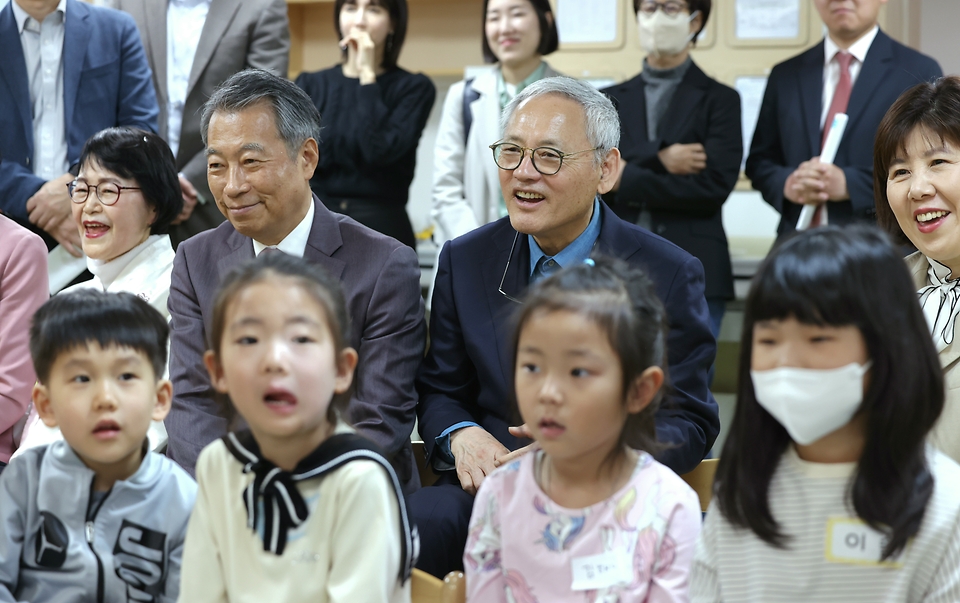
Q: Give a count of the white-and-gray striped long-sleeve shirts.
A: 1